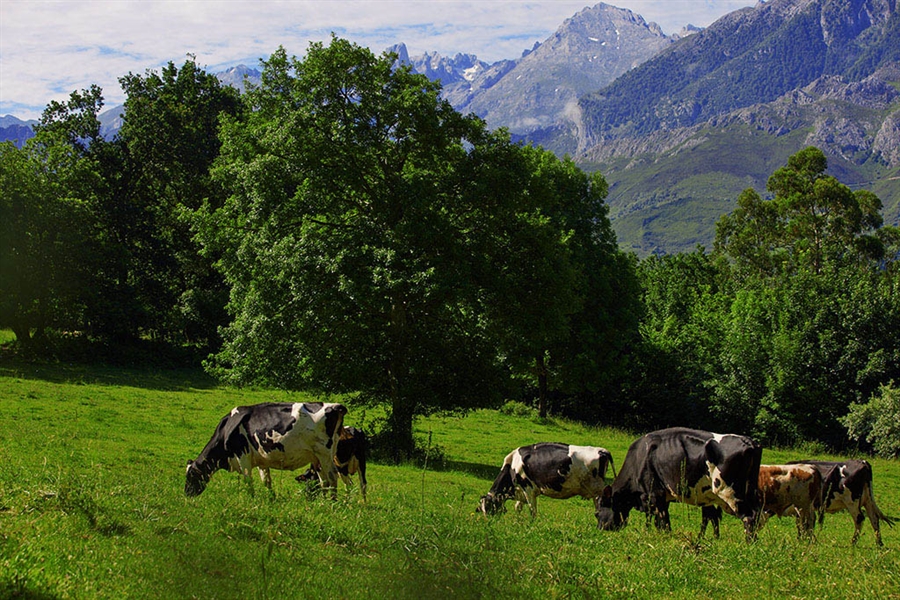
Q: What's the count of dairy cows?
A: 6